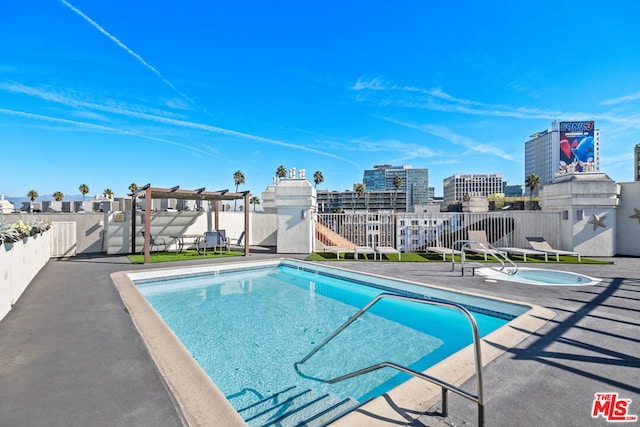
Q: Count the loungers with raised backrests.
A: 2